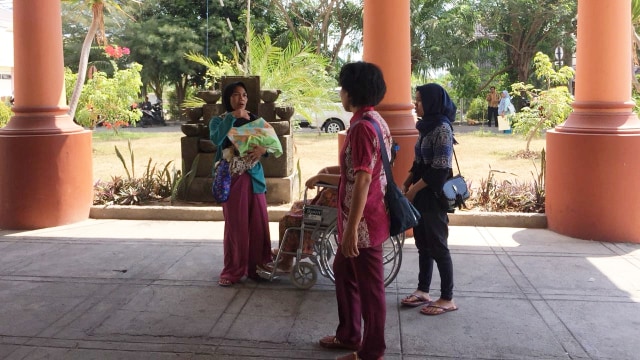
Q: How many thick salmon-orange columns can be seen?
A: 3